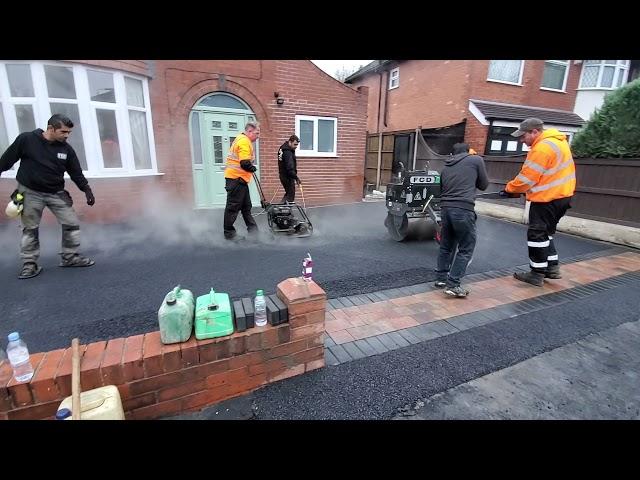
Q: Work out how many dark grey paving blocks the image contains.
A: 4